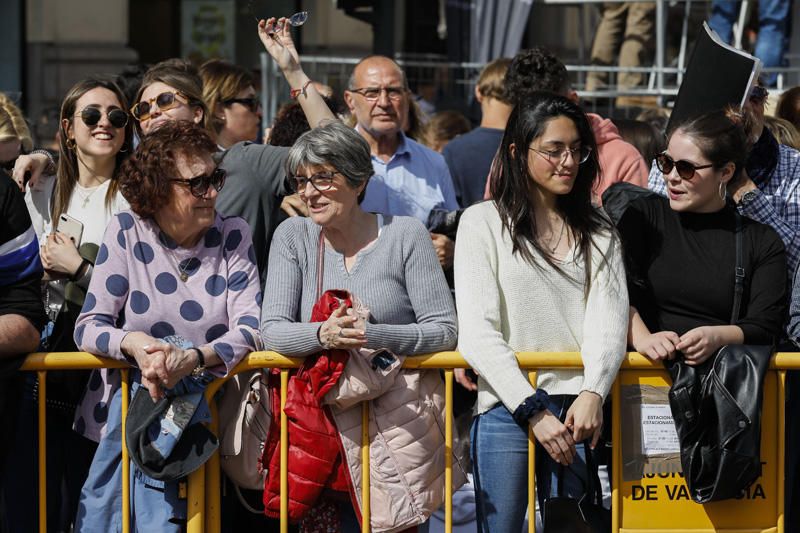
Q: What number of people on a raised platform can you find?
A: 2